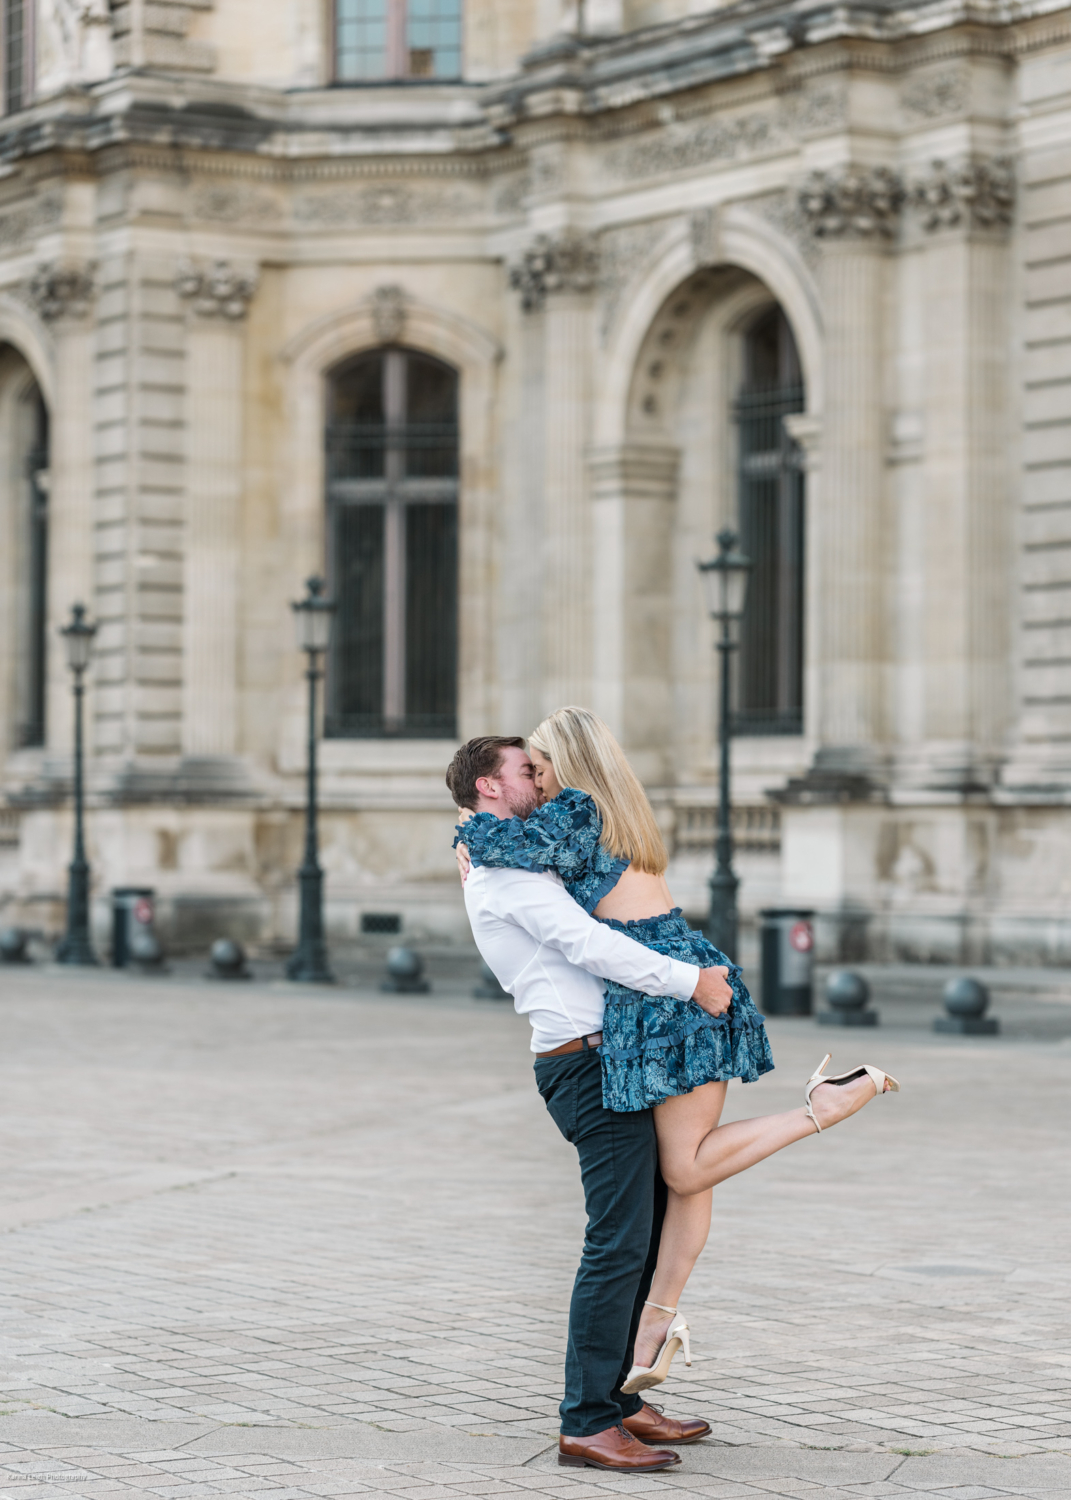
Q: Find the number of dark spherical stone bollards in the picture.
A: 7